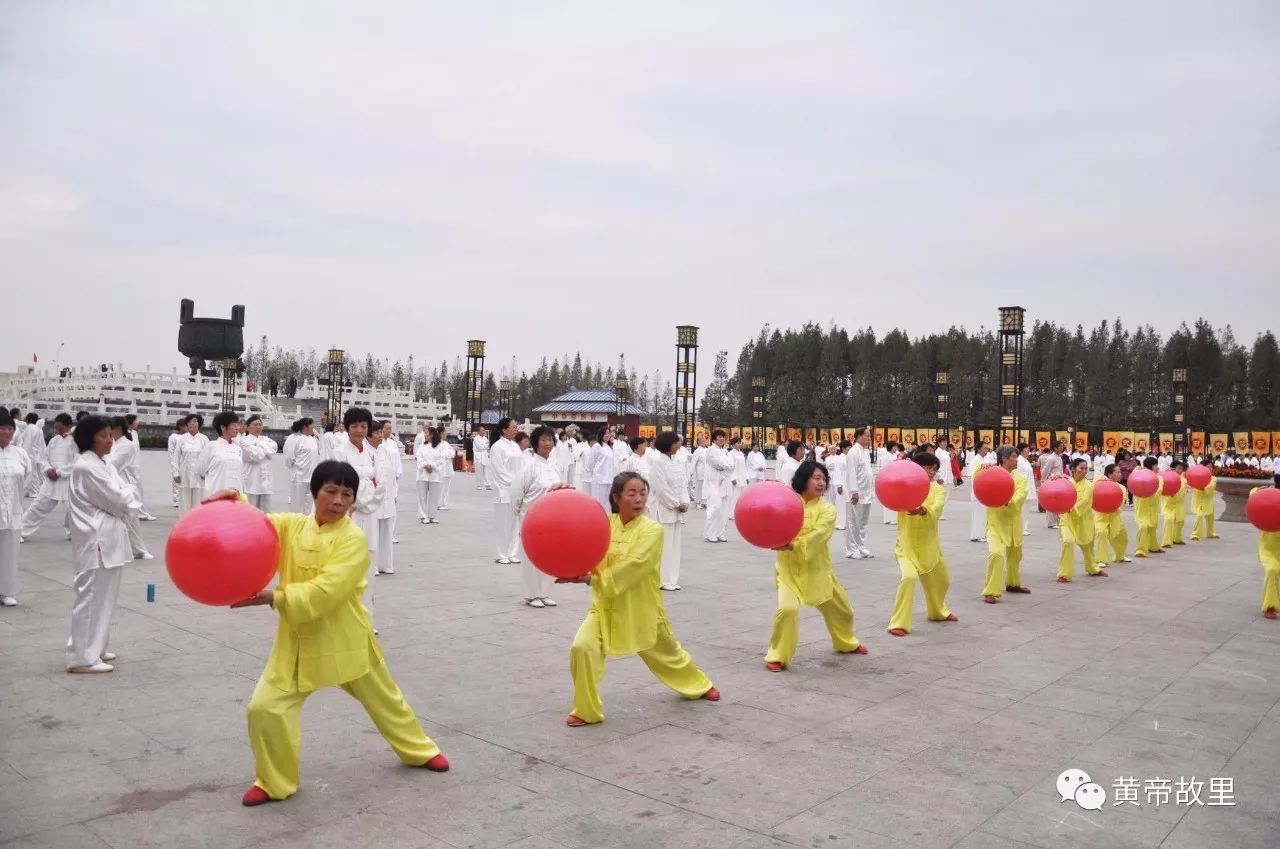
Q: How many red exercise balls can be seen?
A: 11